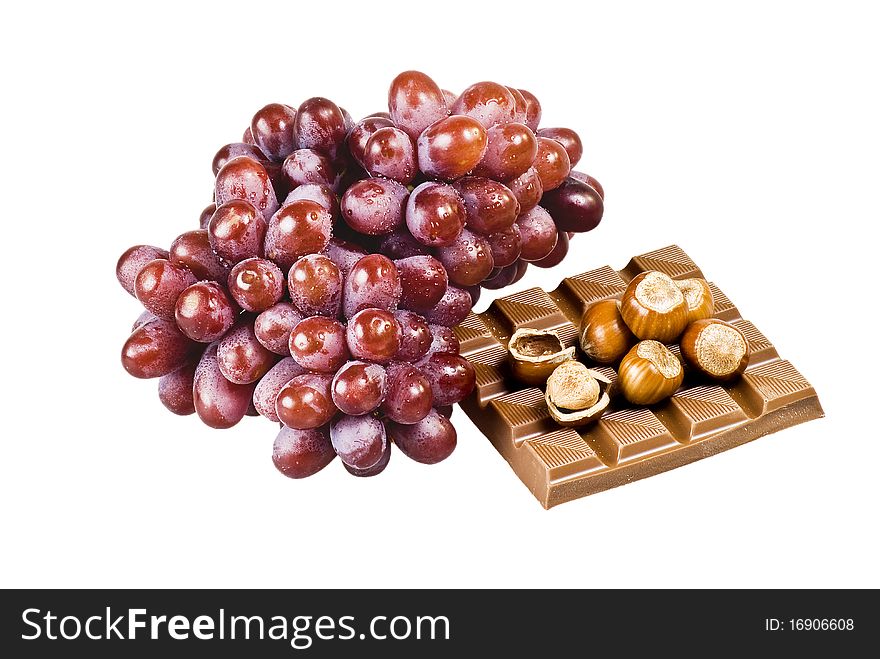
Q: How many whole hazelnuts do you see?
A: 5